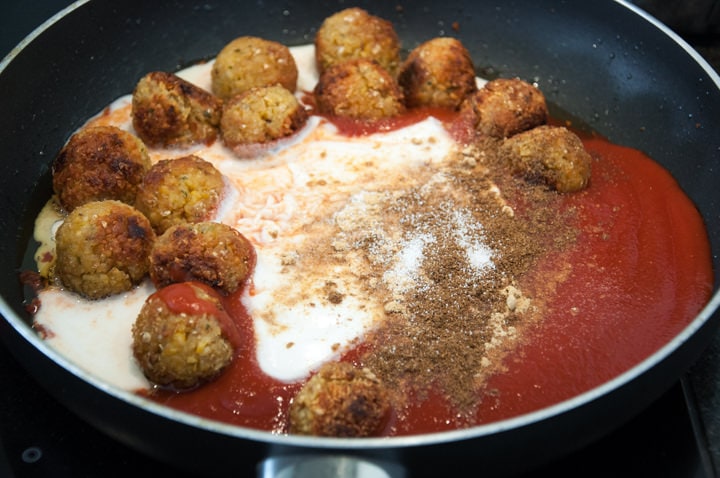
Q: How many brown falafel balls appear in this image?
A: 14